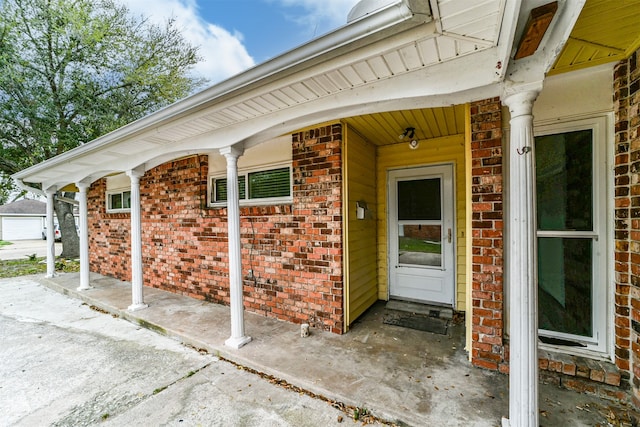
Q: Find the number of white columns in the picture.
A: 5